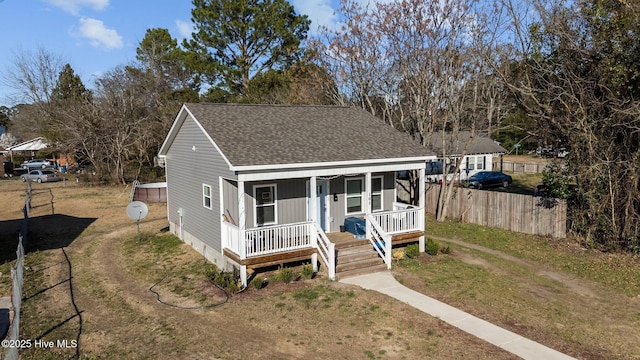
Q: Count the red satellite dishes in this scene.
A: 0